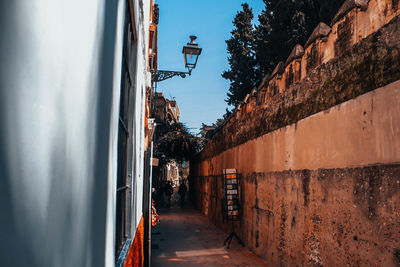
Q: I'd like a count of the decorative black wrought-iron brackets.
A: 1